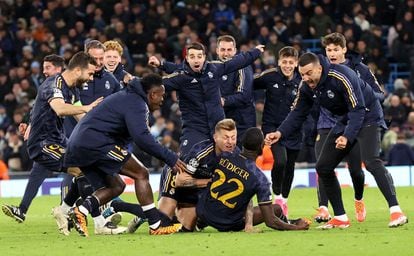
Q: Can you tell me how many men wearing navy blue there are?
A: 12